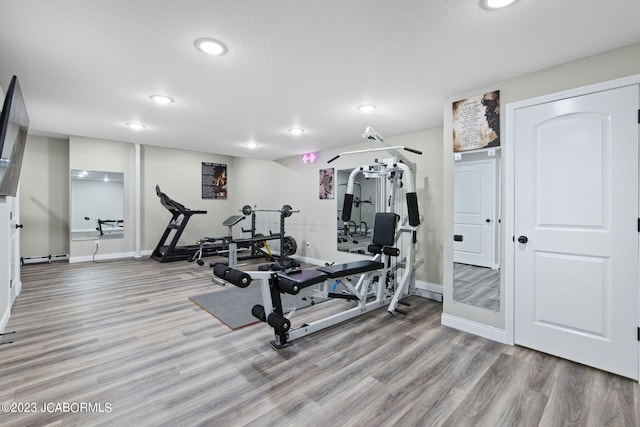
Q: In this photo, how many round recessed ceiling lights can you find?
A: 7